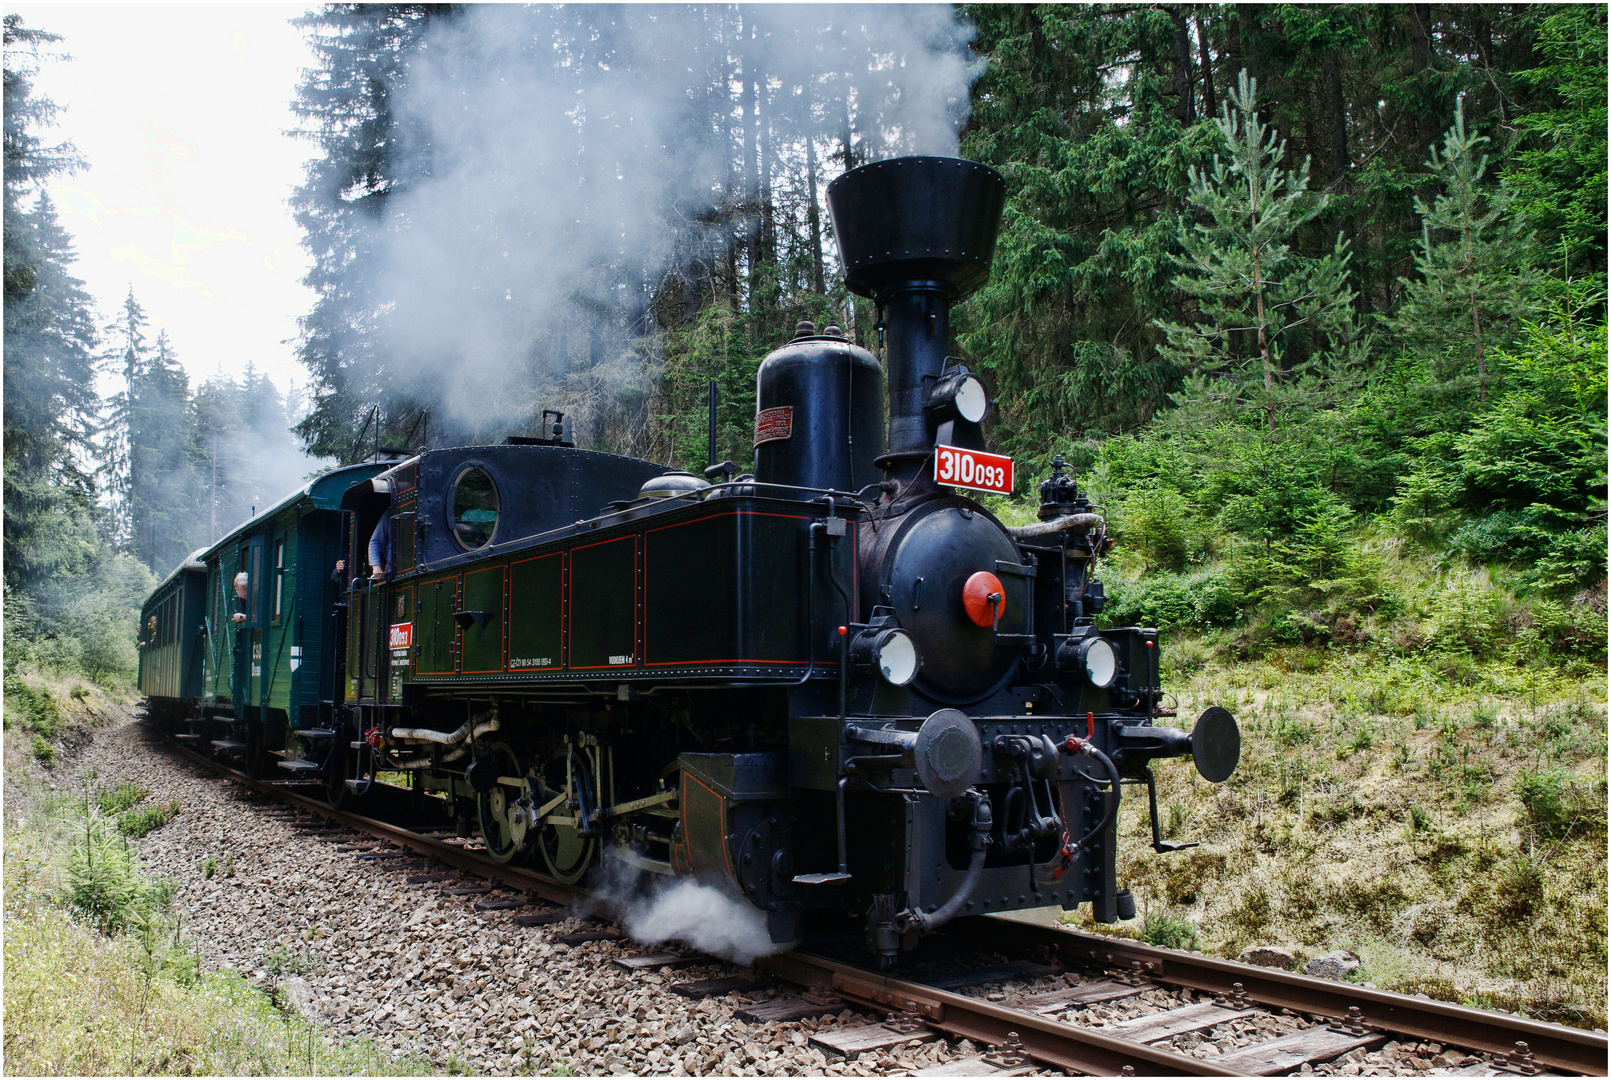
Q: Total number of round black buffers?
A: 2